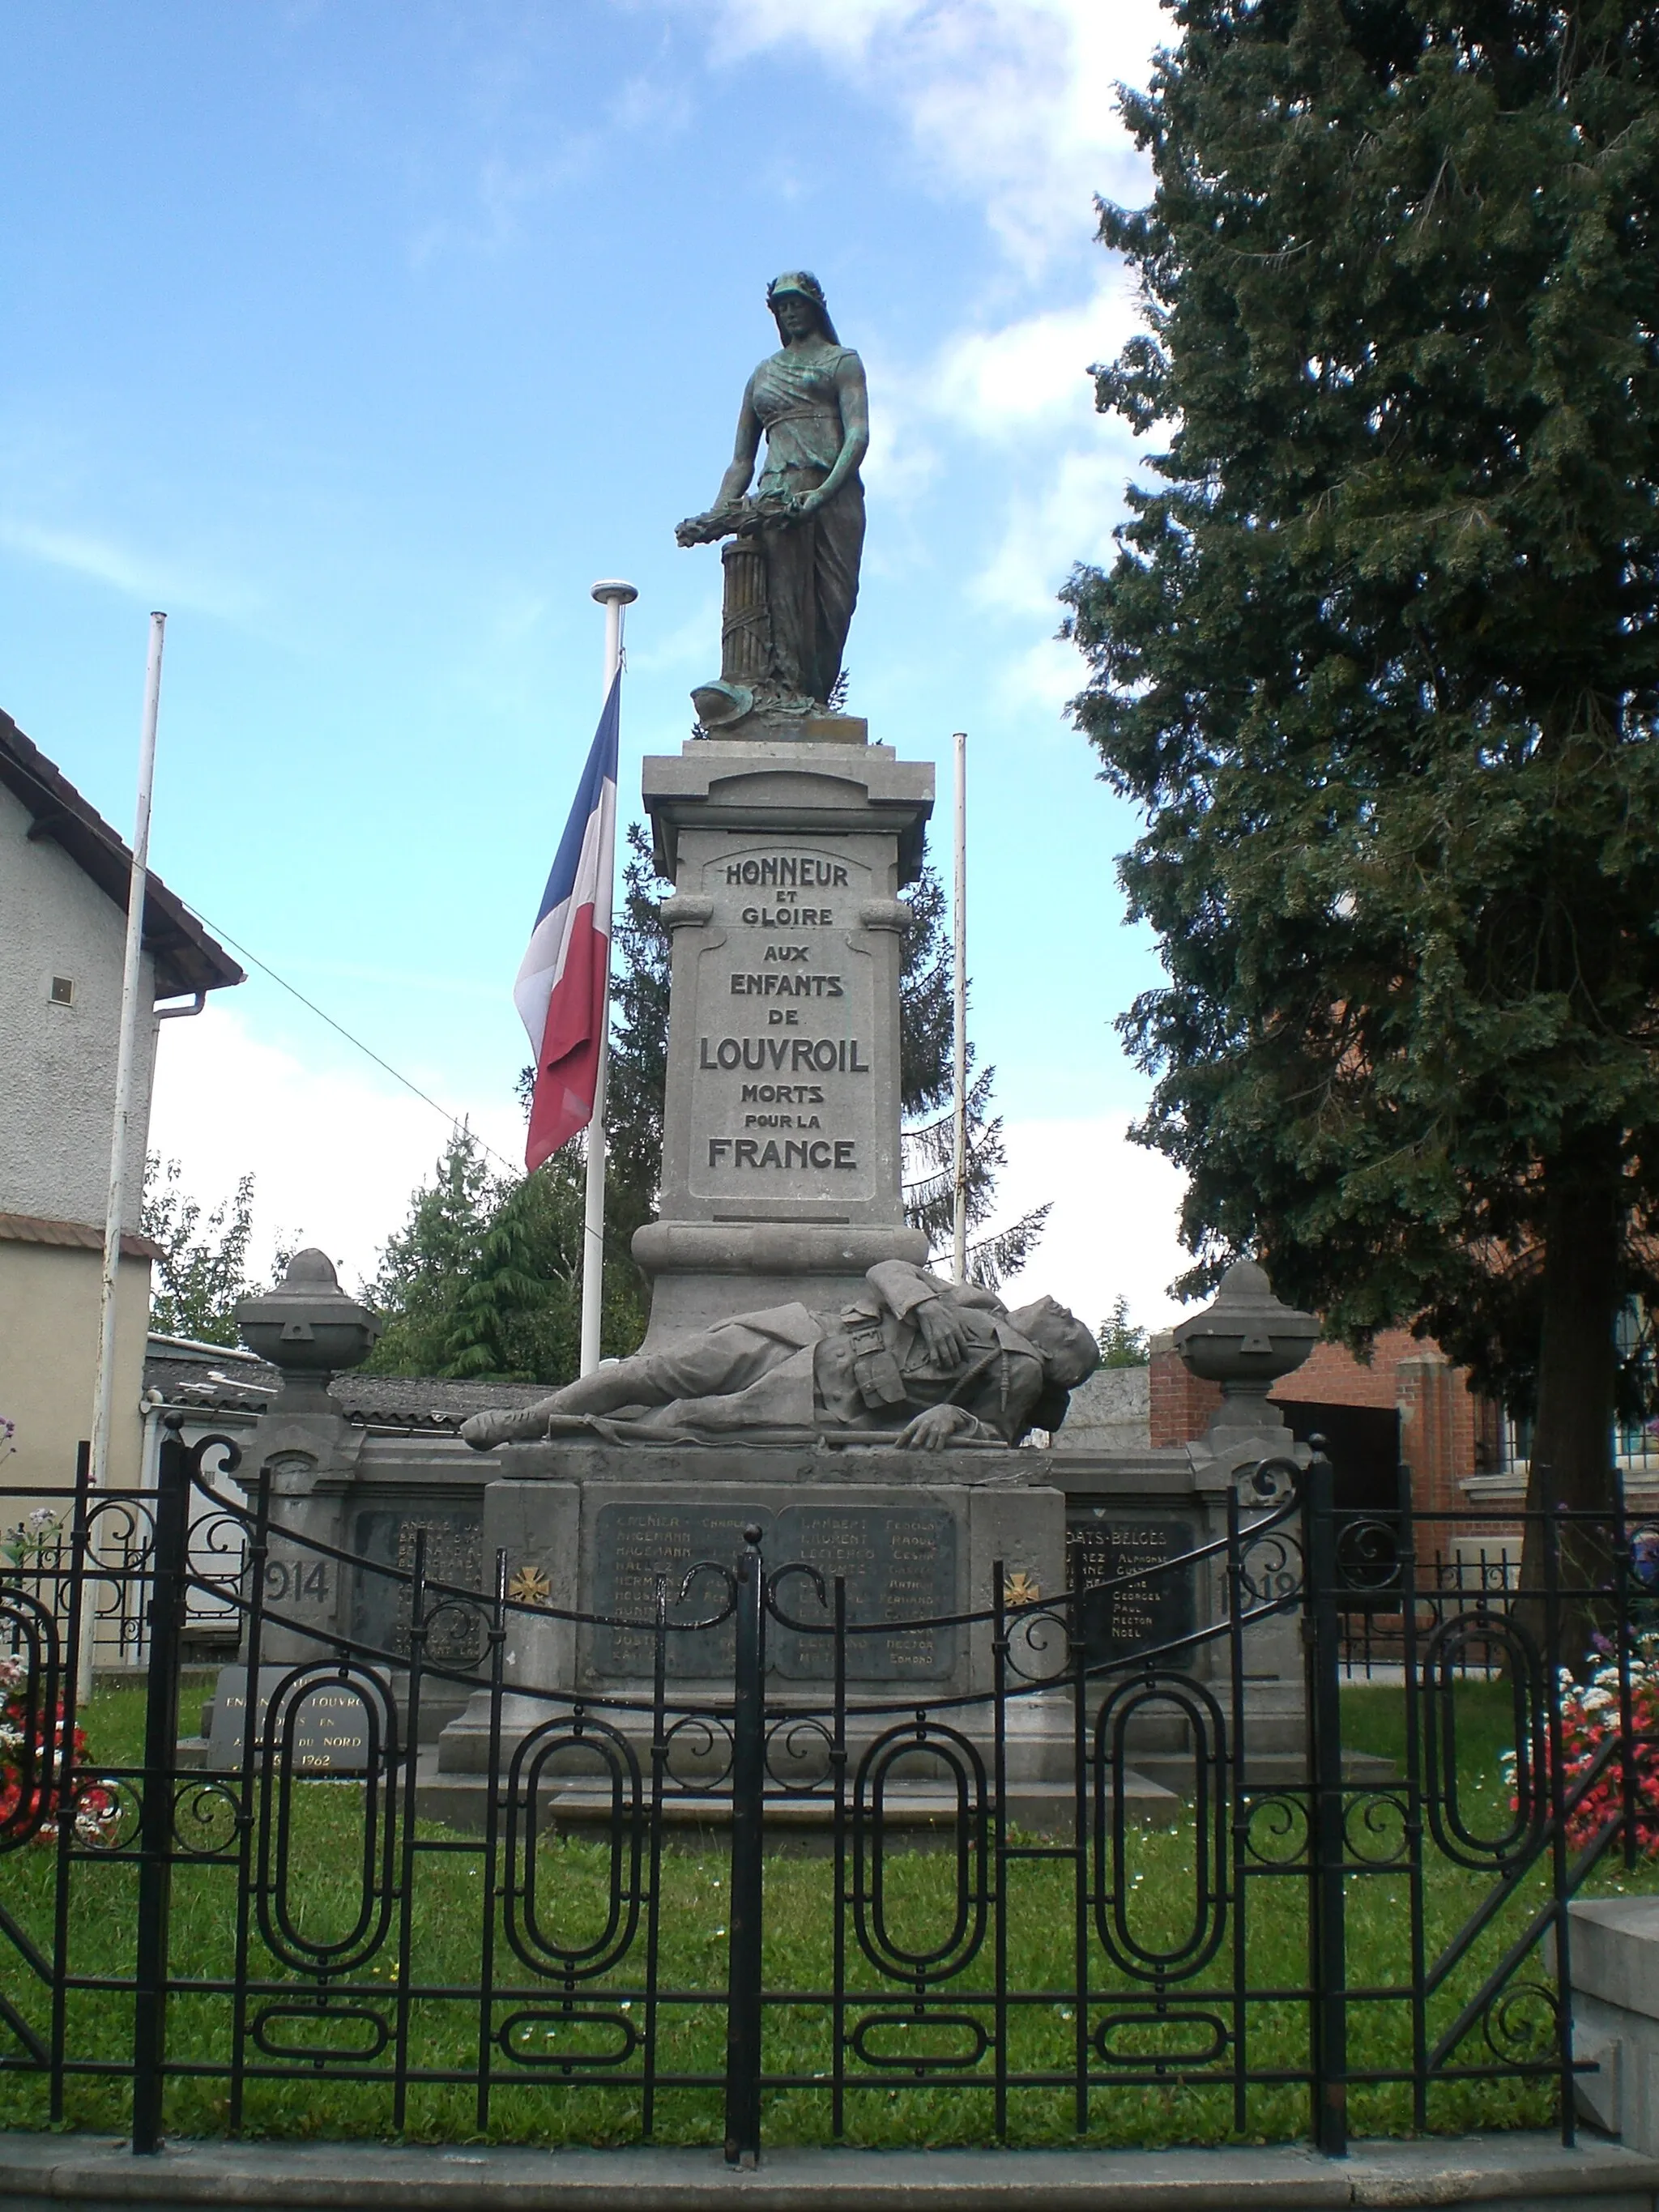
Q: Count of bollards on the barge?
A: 0